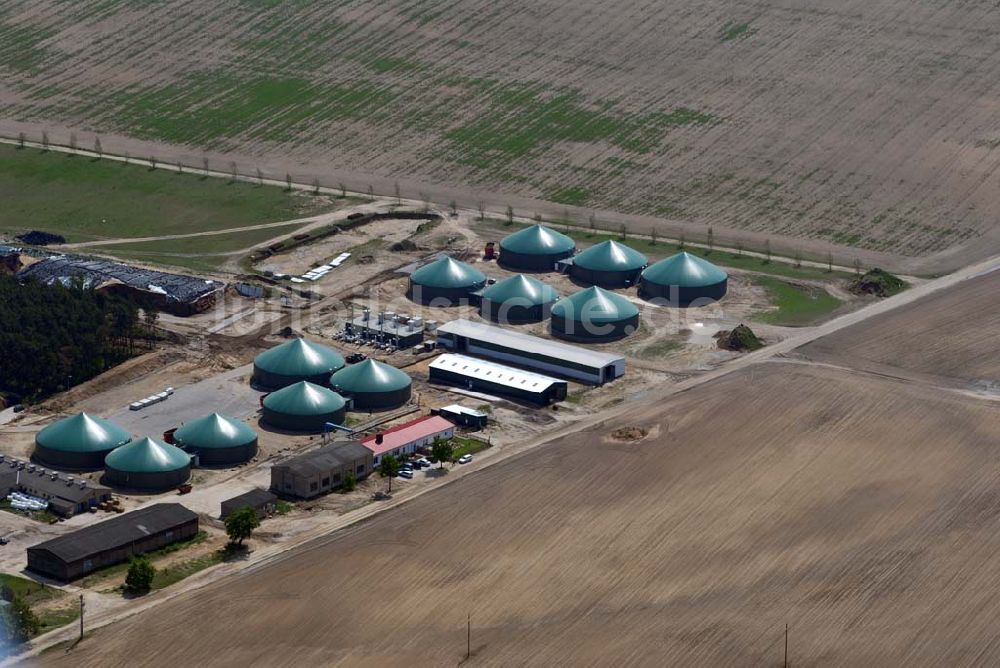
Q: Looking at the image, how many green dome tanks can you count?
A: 12